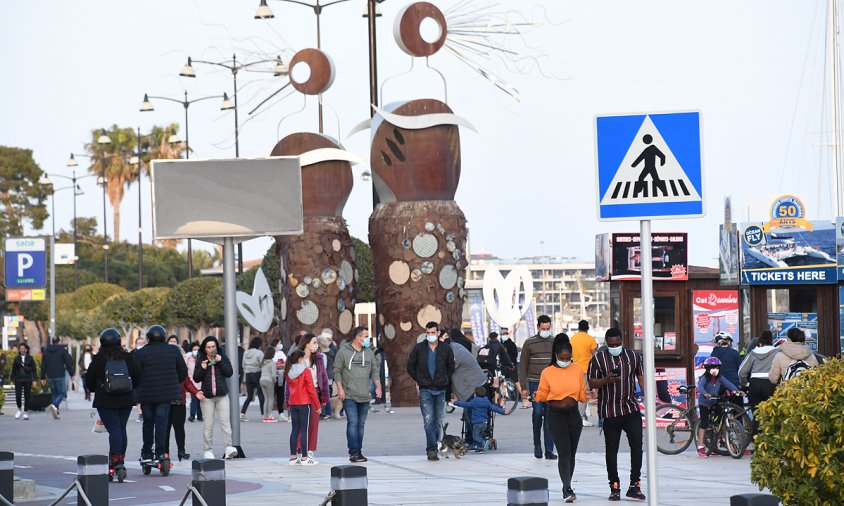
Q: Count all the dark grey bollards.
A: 6